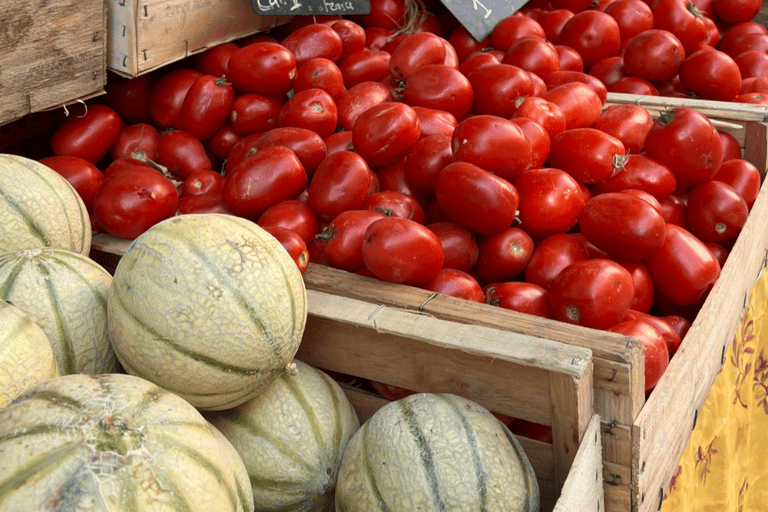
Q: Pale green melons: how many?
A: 7